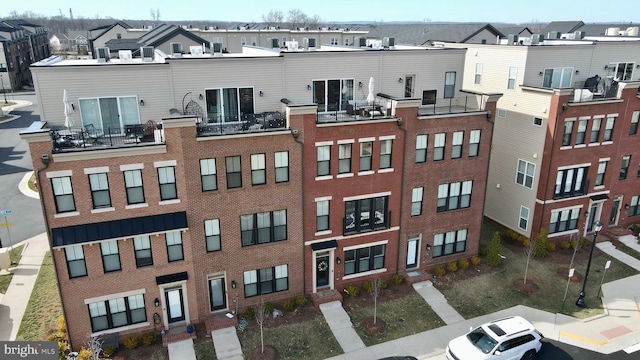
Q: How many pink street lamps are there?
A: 0